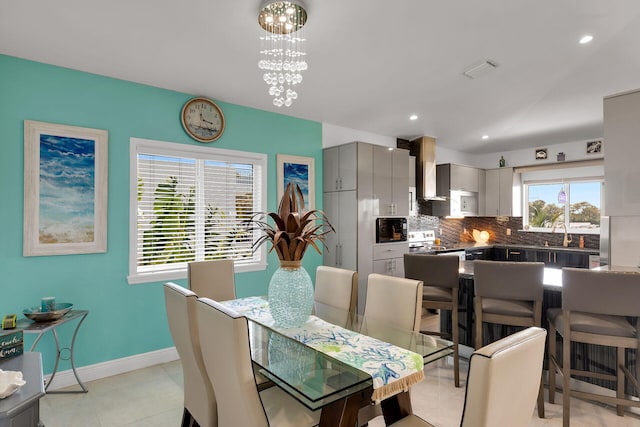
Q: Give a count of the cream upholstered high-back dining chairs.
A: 6